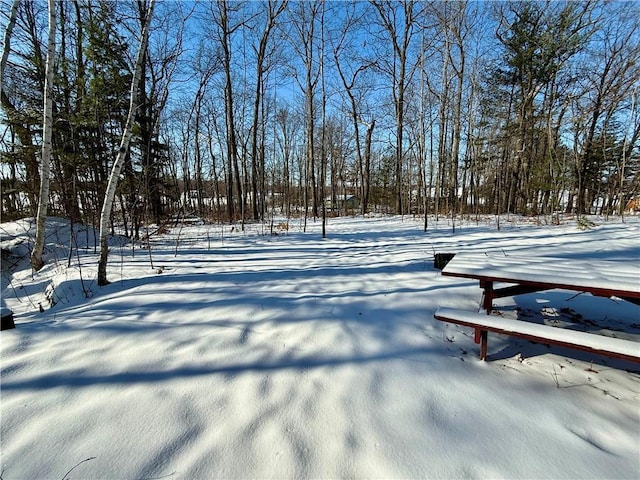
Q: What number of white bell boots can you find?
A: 0